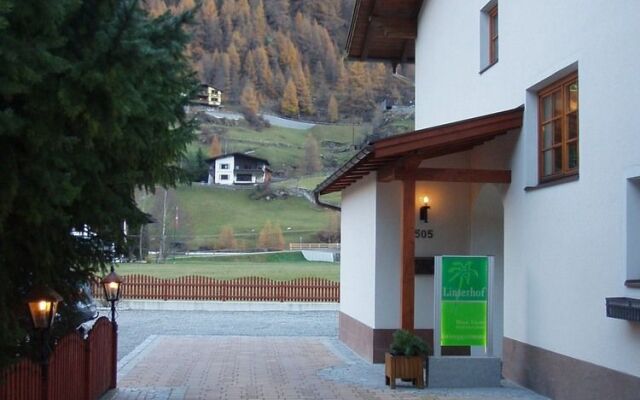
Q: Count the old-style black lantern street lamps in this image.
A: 2